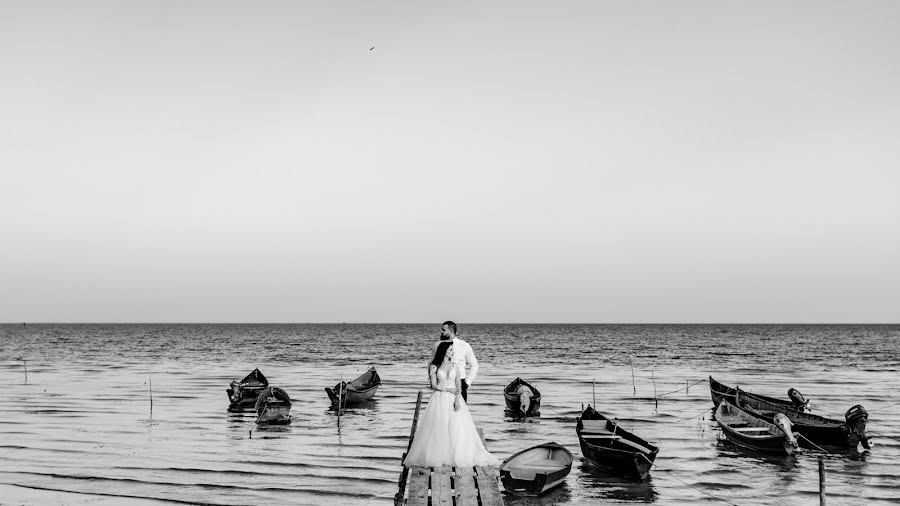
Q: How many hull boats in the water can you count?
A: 9